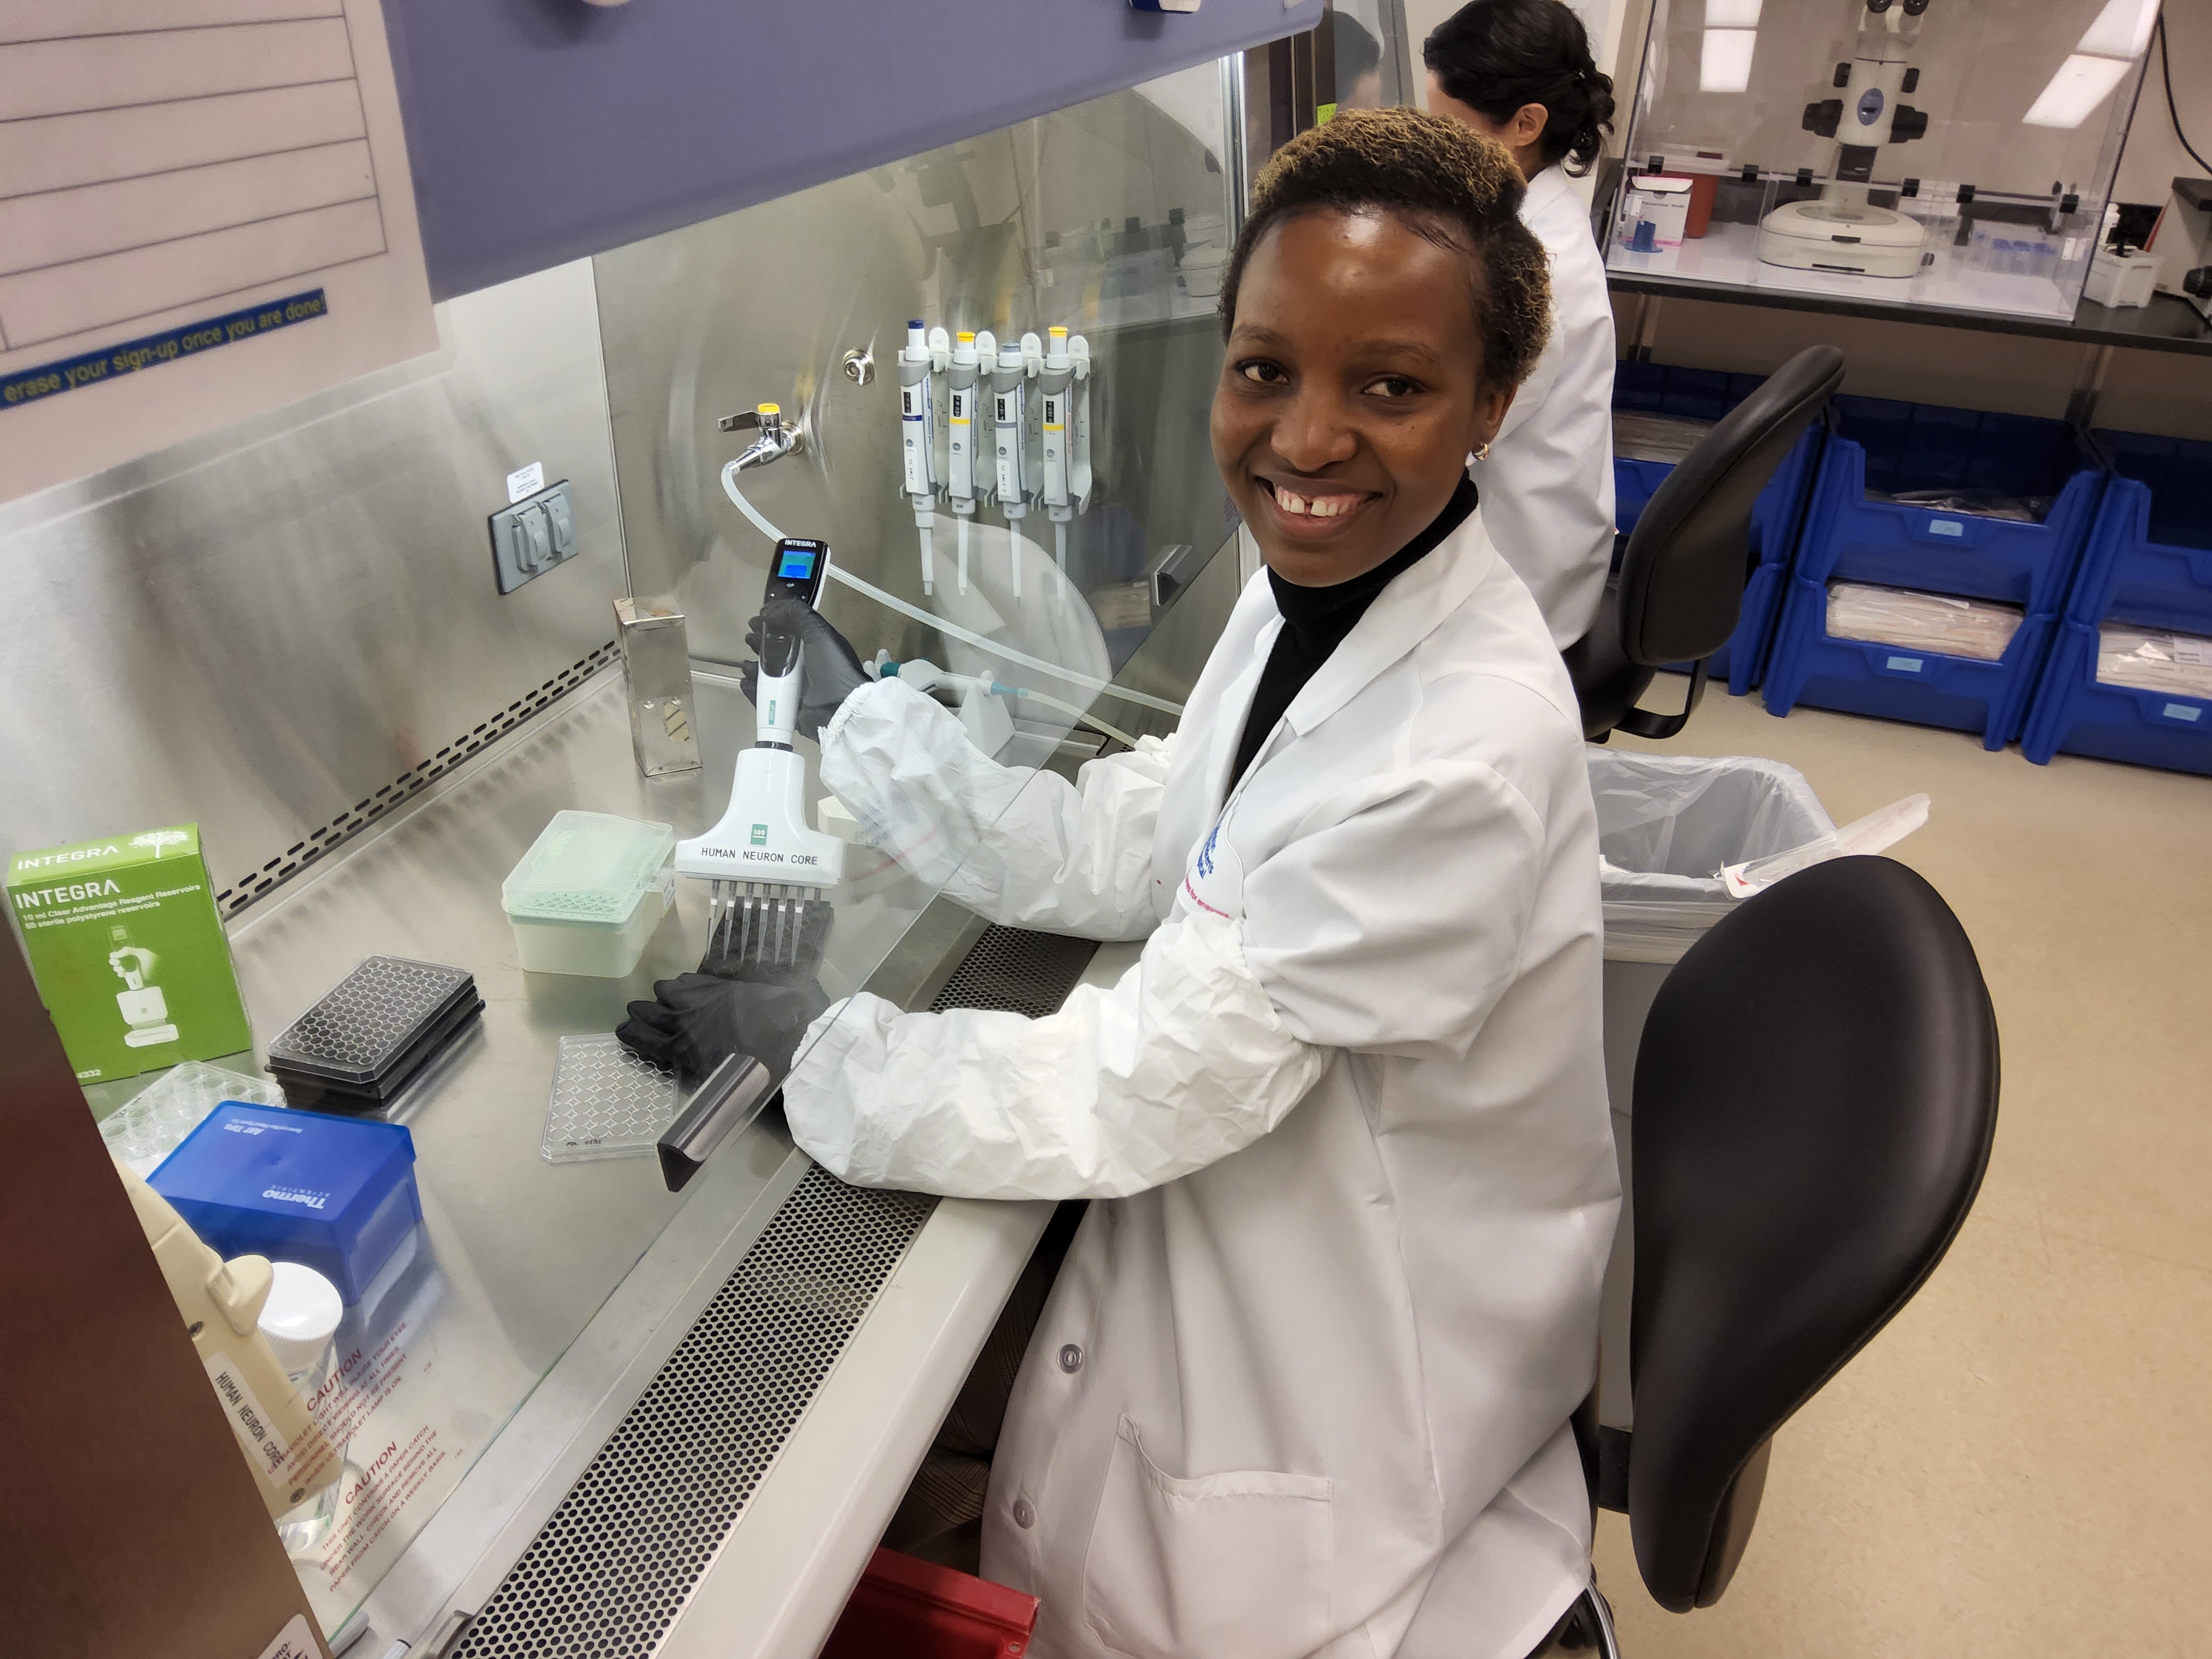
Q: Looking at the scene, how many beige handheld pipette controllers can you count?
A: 1